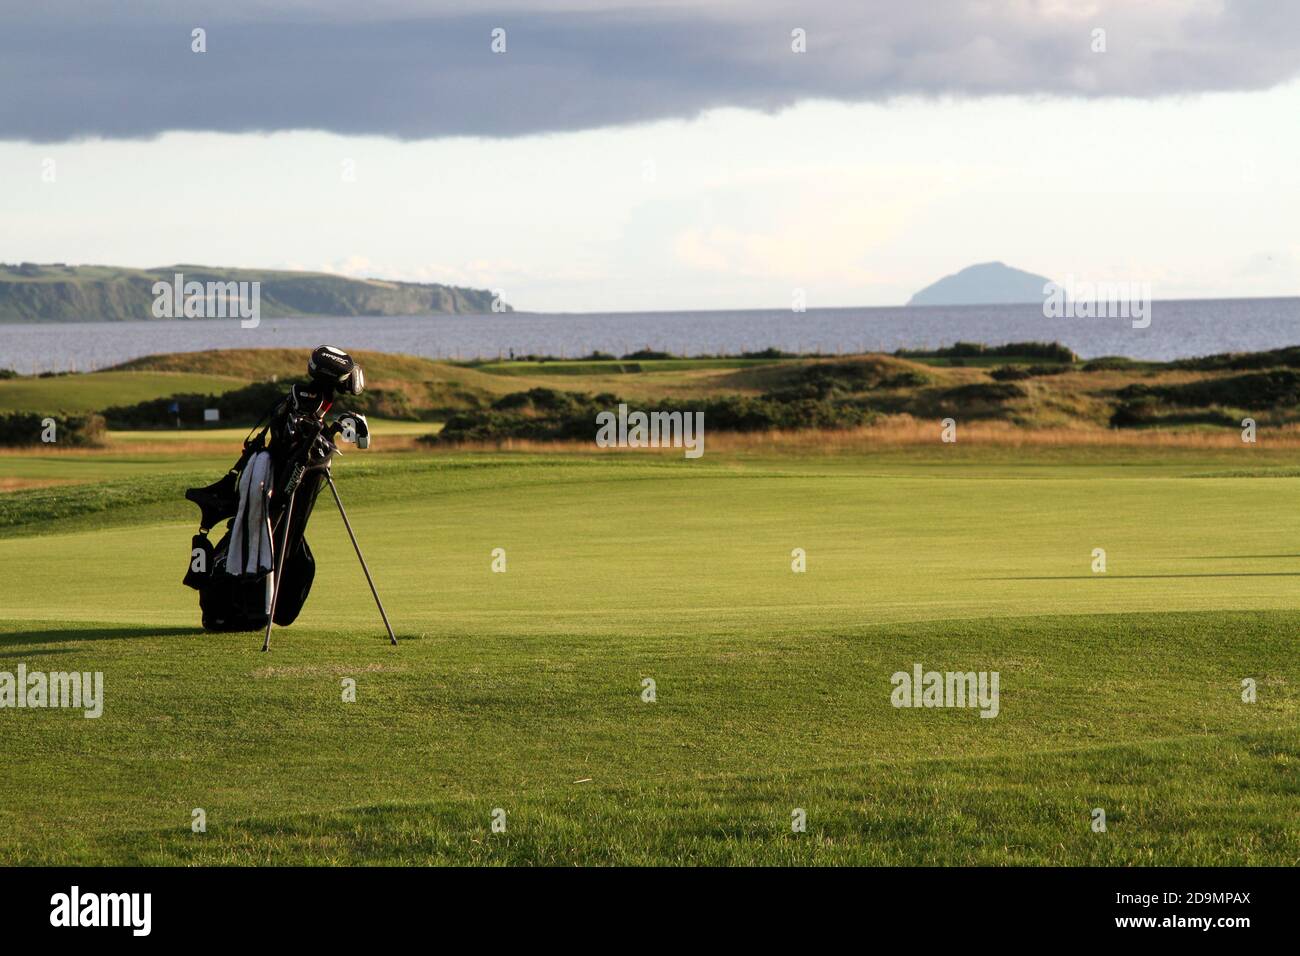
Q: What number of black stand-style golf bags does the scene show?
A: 1